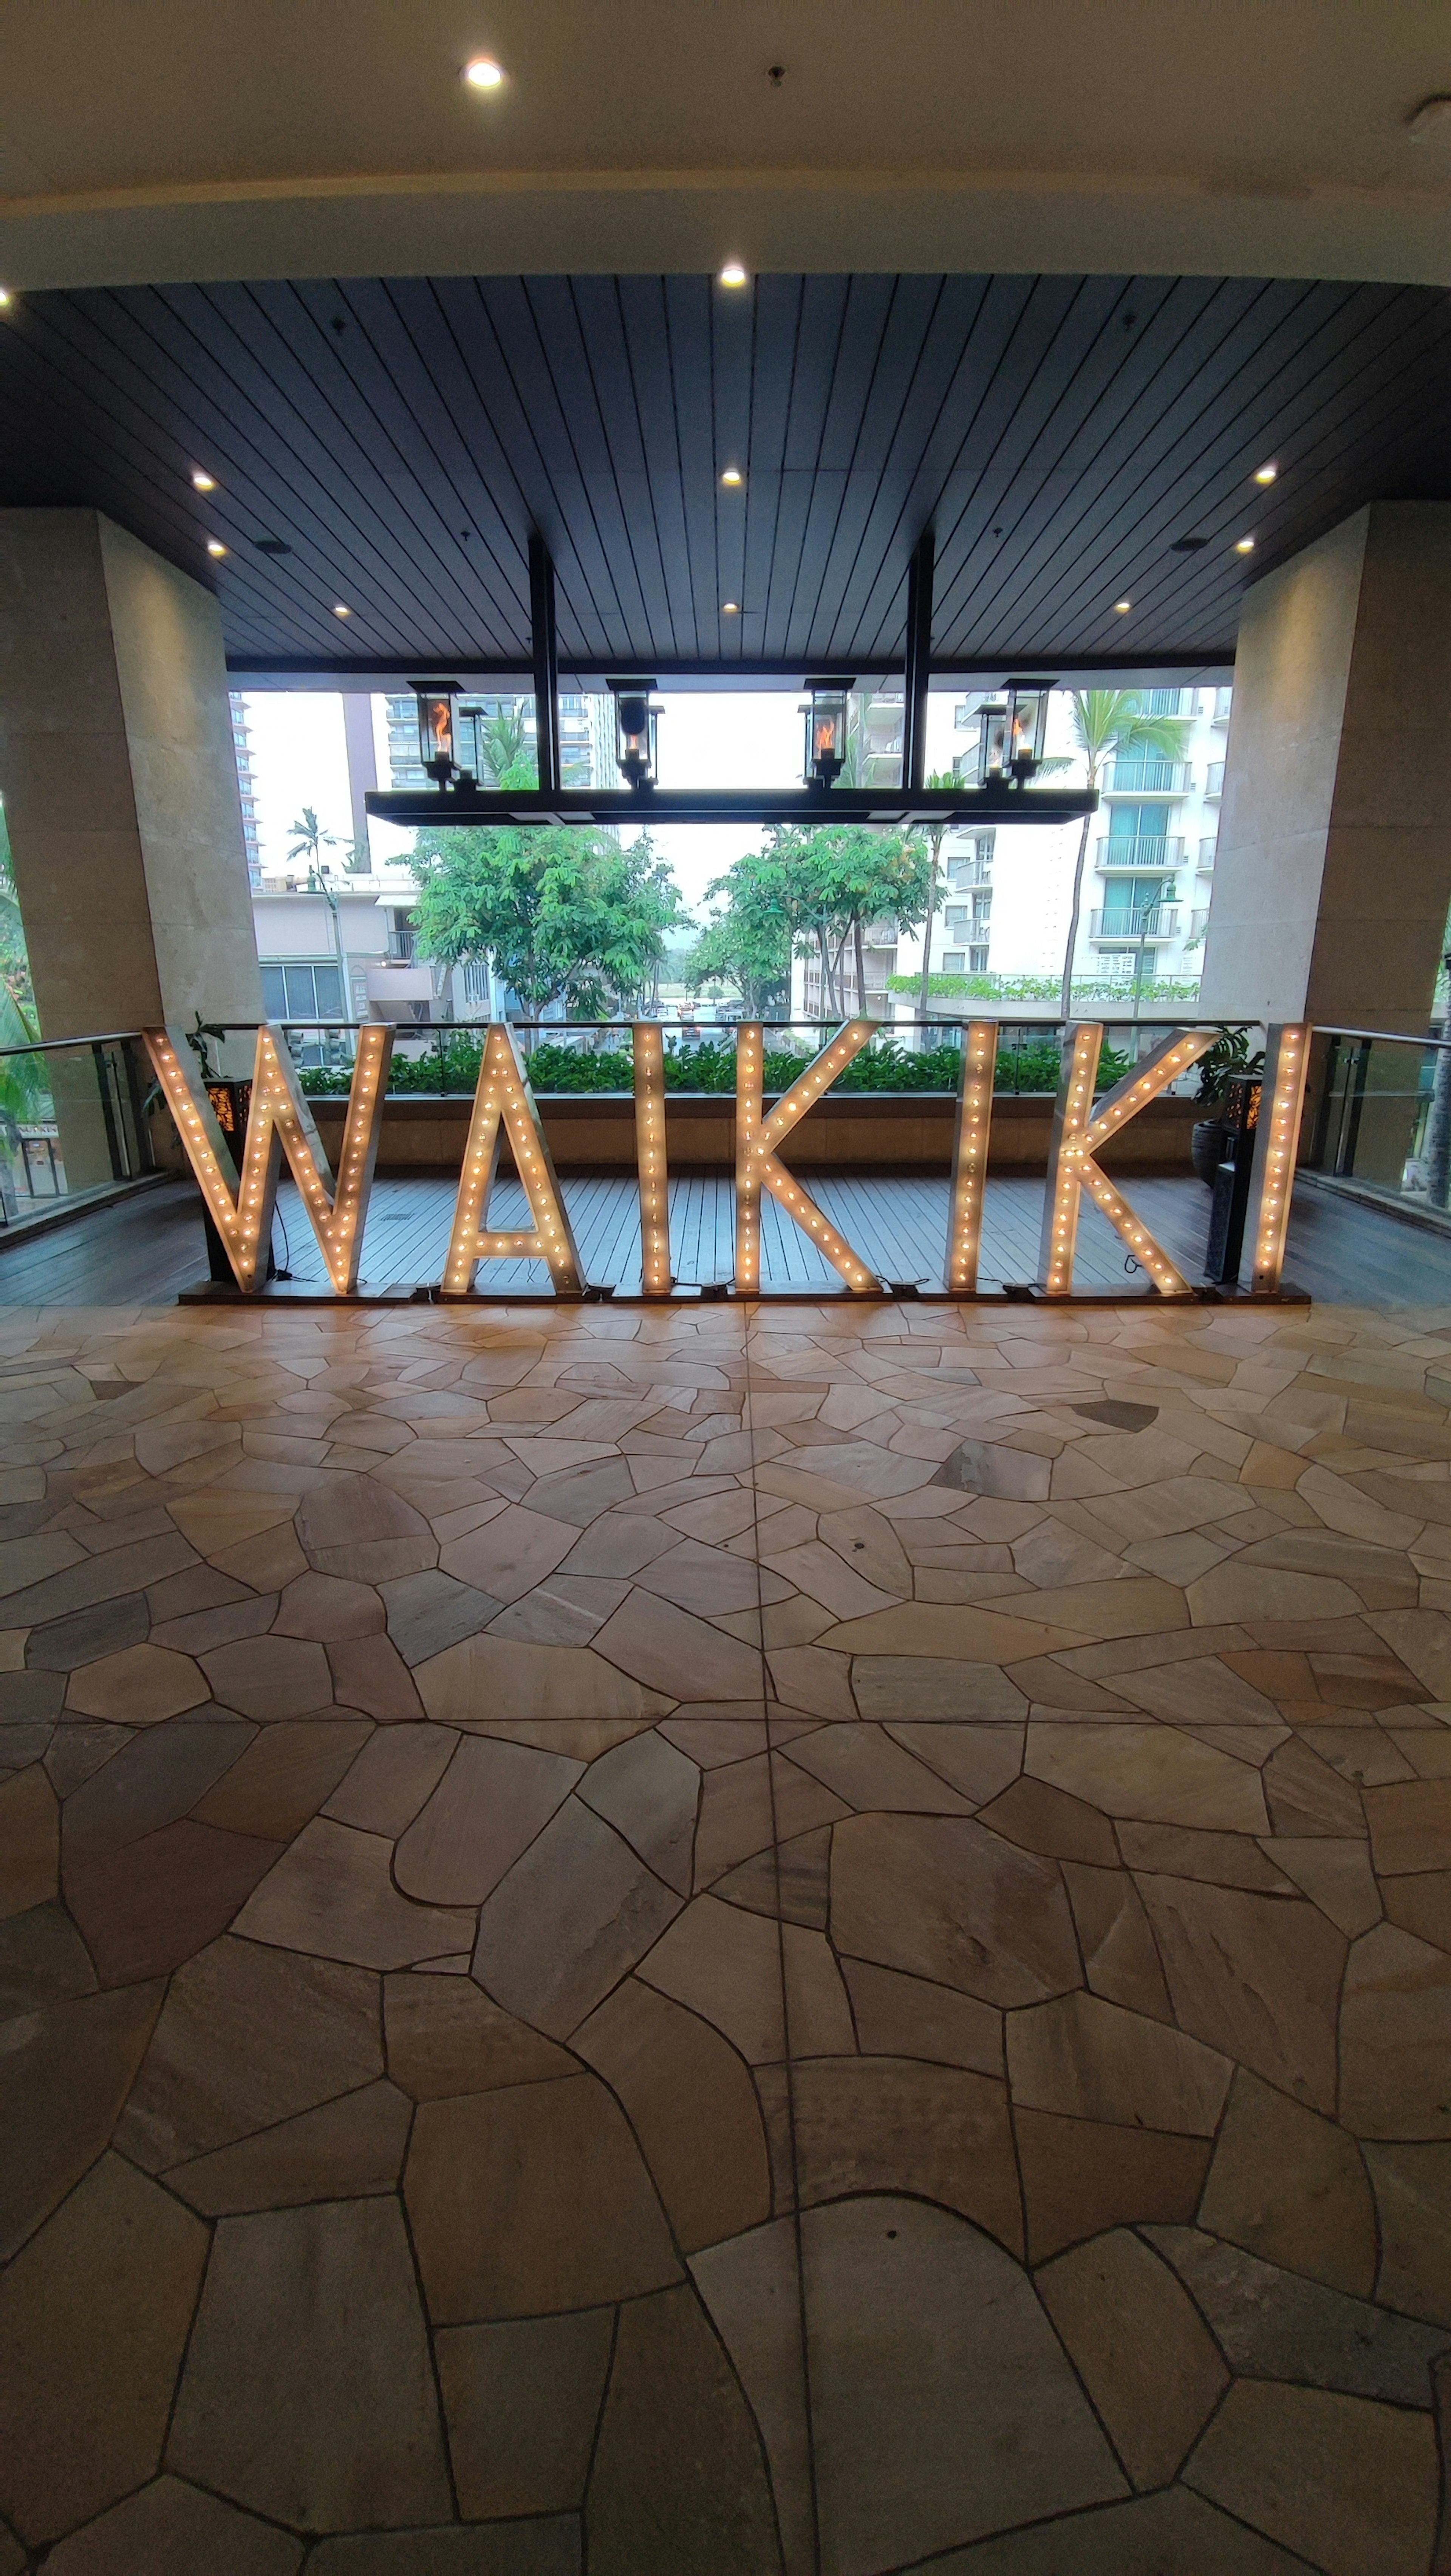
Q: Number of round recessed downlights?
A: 11